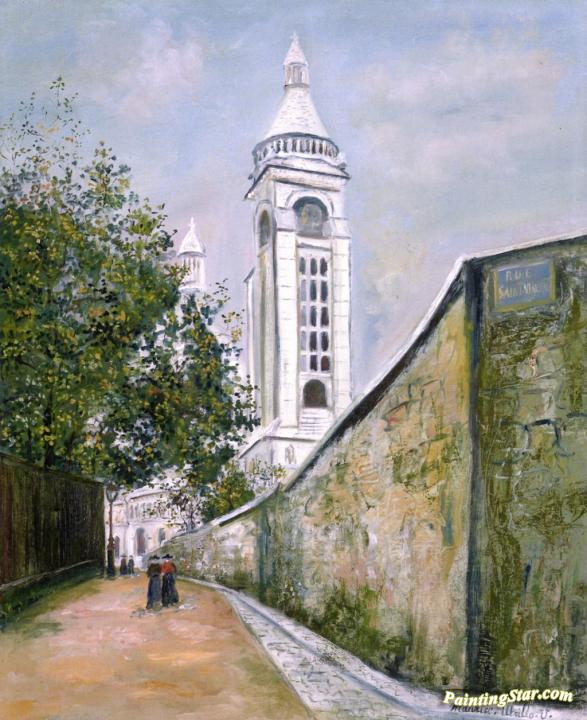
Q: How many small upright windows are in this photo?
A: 15